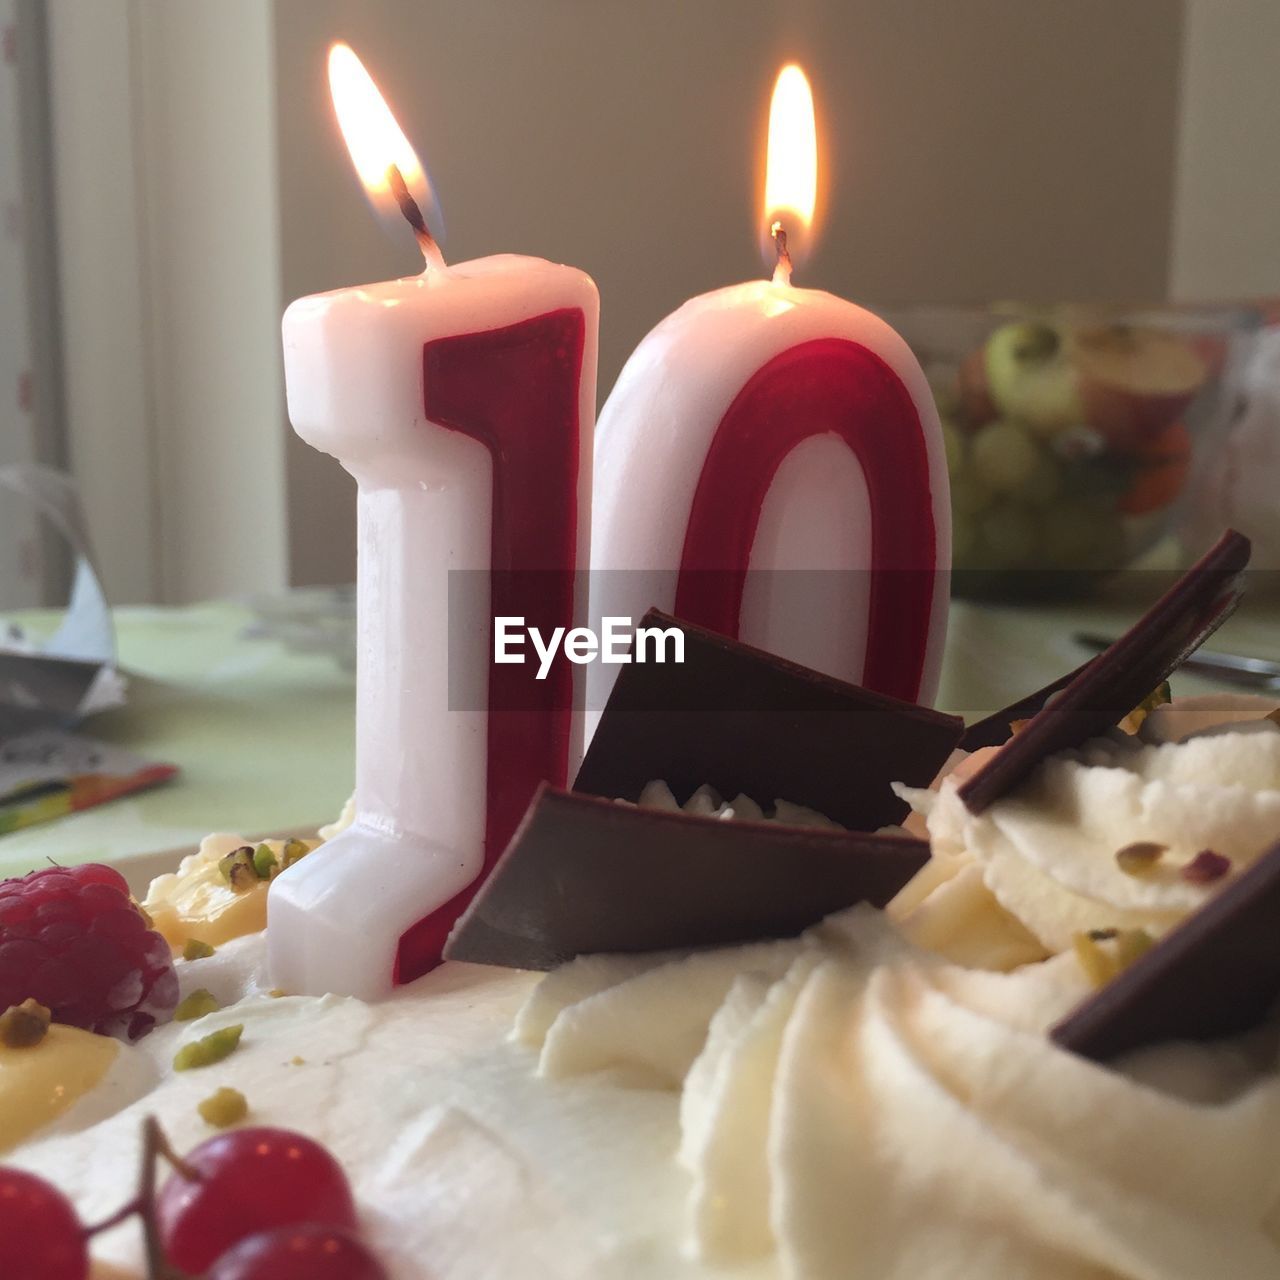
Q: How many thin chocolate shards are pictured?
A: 5